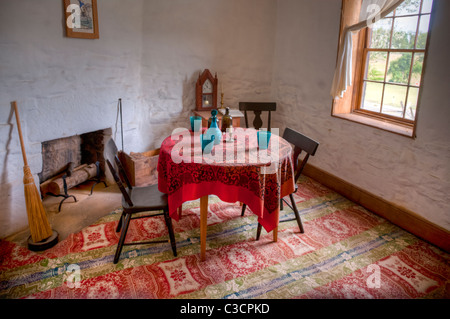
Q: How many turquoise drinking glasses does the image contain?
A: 3